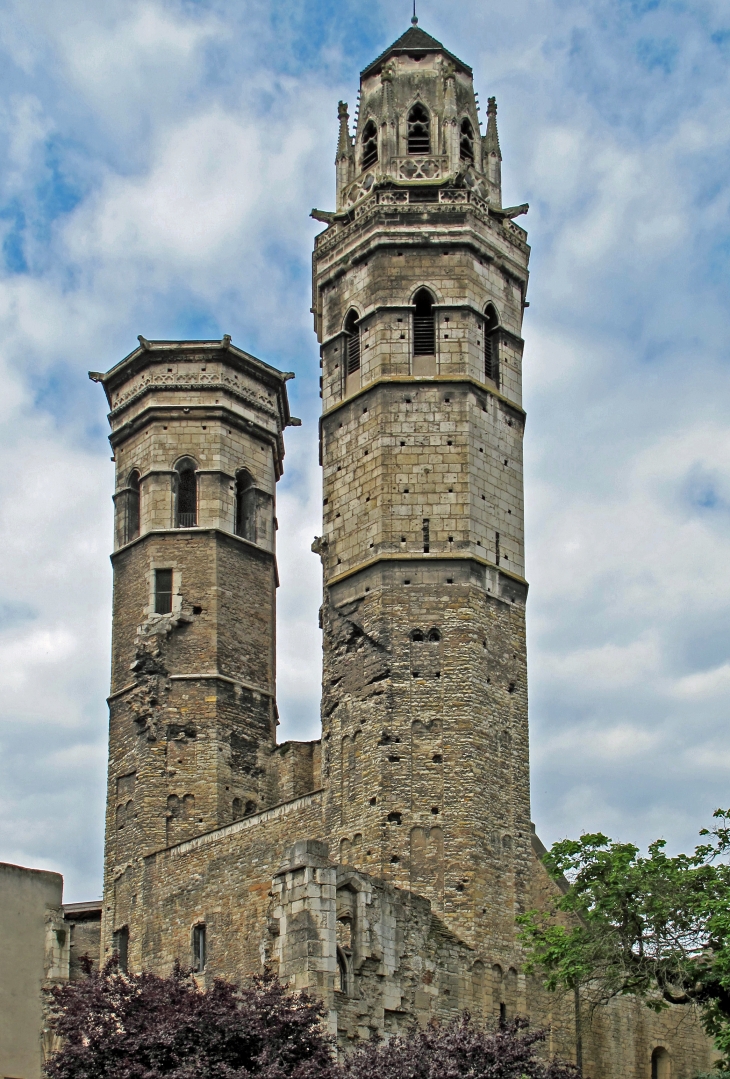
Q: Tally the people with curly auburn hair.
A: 0